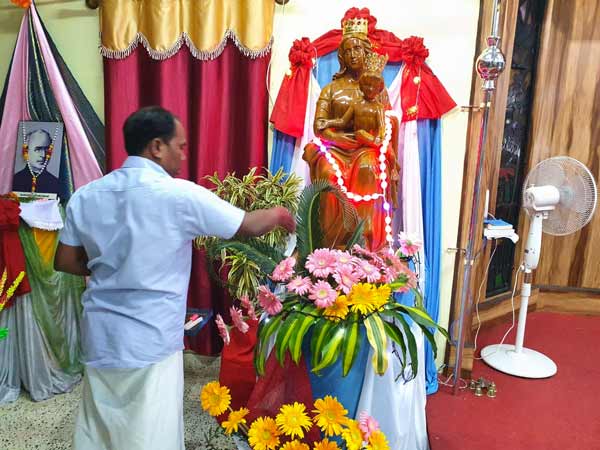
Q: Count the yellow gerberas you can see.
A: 12